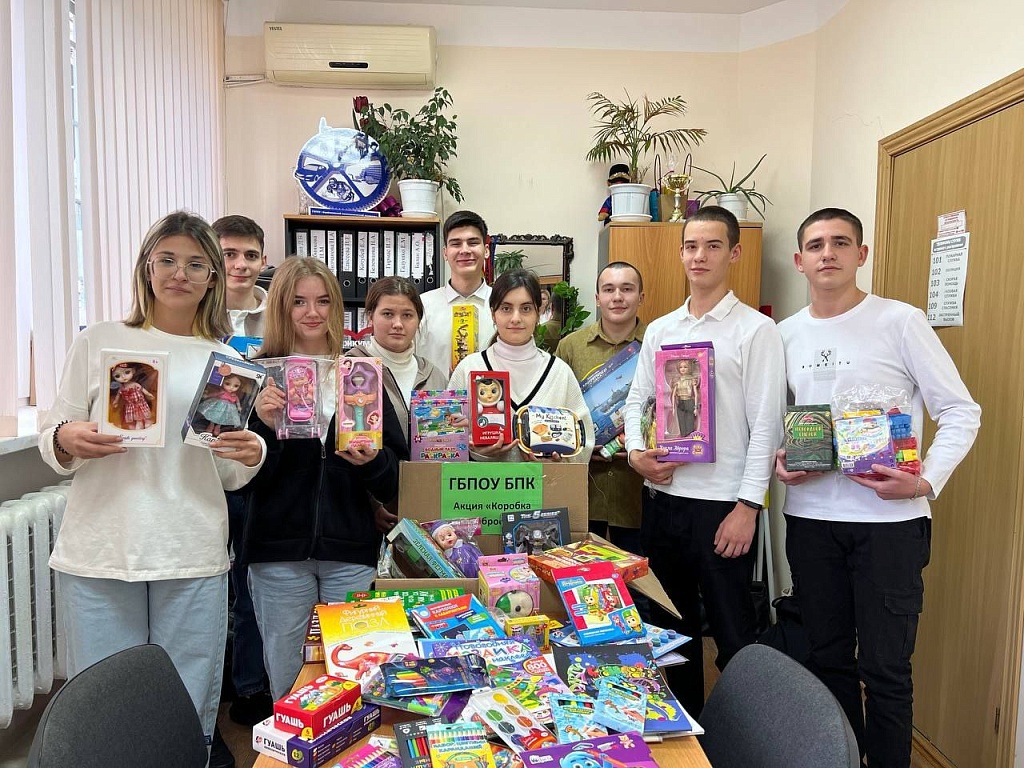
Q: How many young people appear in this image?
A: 9